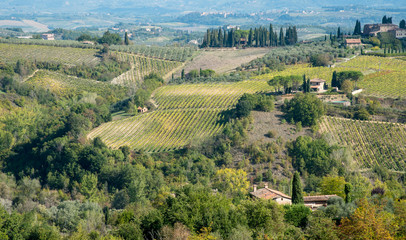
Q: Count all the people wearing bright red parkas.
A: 0